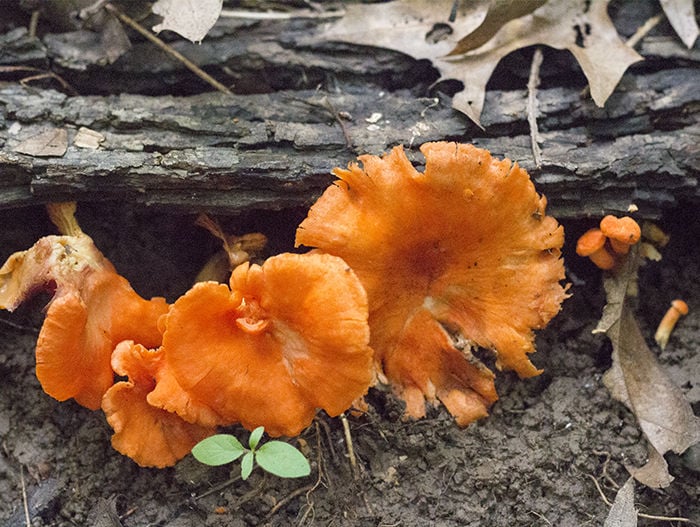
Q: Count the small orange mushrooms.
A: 3